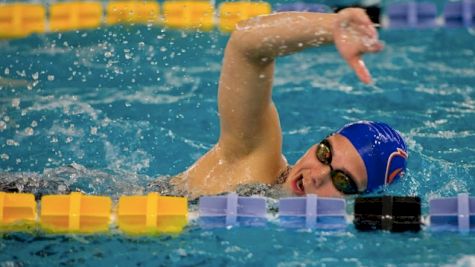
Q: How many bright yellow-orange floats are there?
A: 8